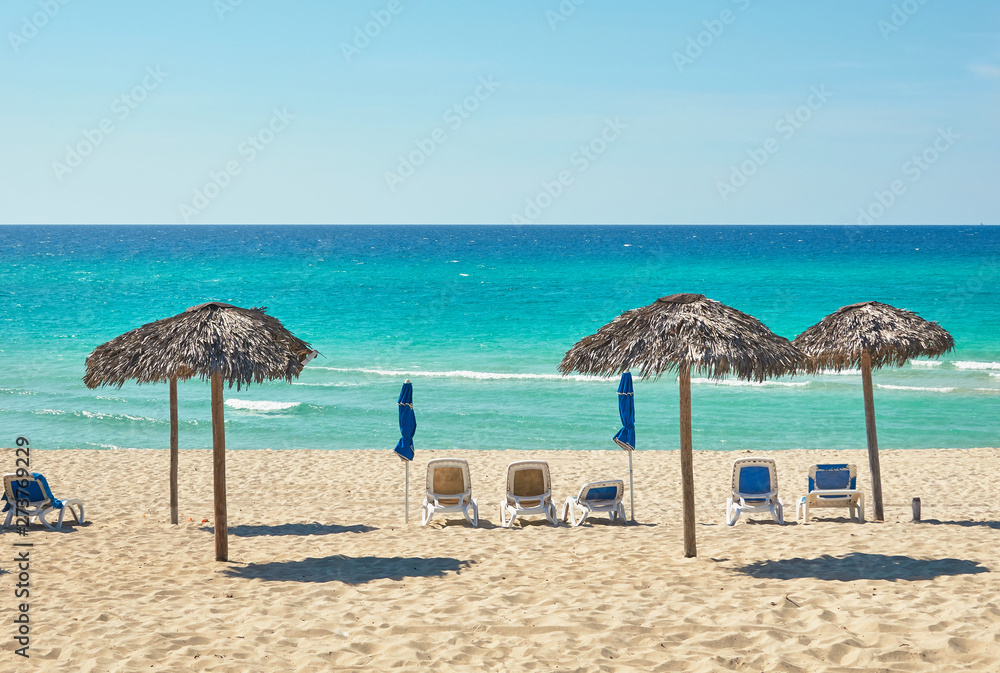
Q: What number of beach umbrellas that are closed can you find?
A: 2